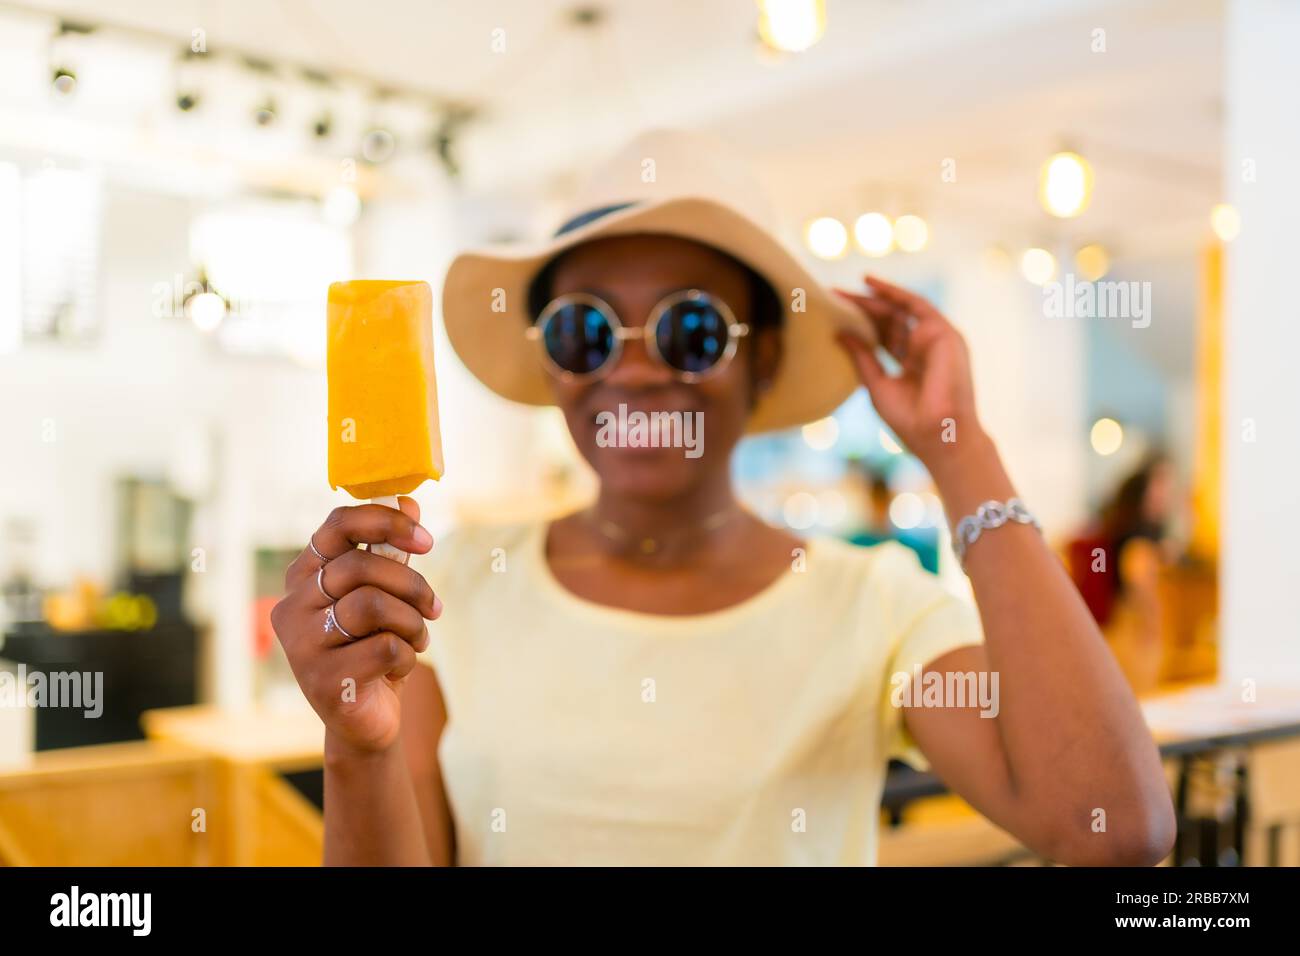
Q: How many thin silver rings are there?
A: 3